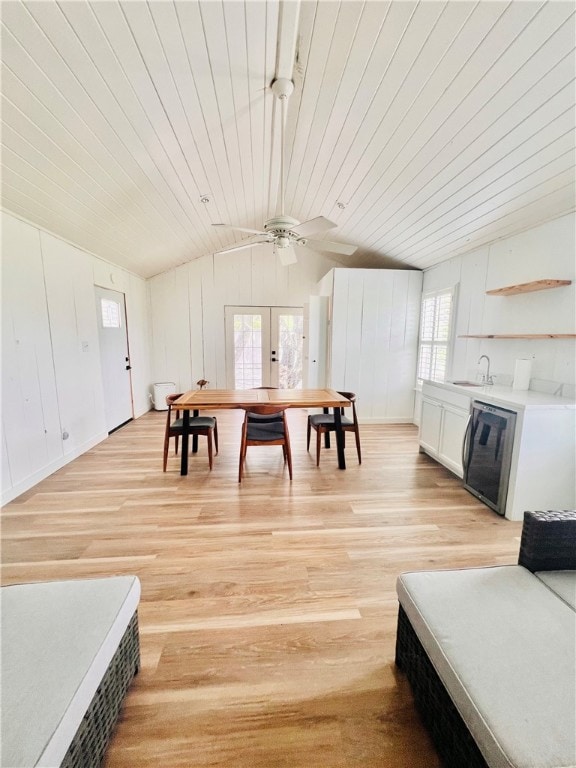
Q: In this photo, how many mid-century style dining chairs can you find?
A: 4